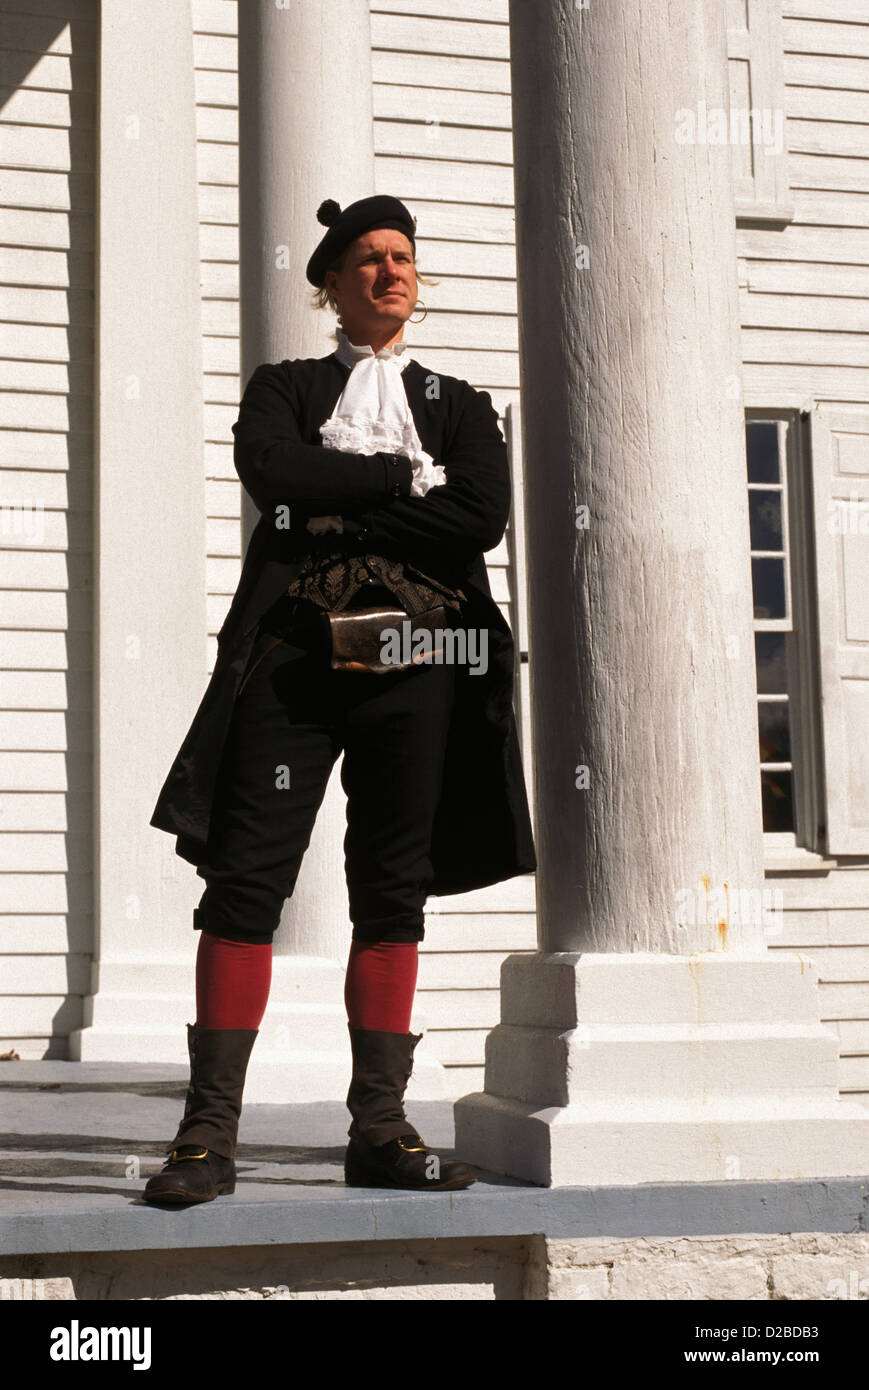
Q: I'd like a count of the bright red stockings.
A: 2